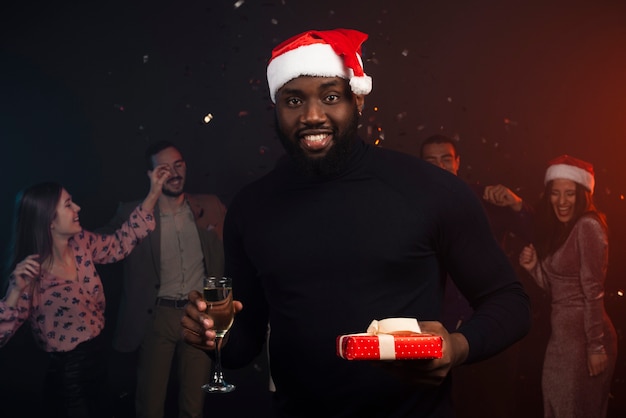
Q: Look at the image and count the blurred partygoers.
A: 4